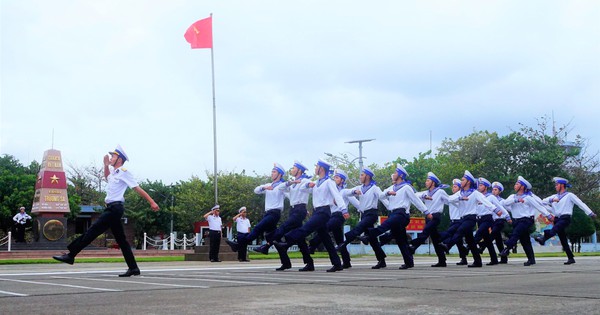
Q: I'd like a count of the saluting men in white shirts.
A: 3